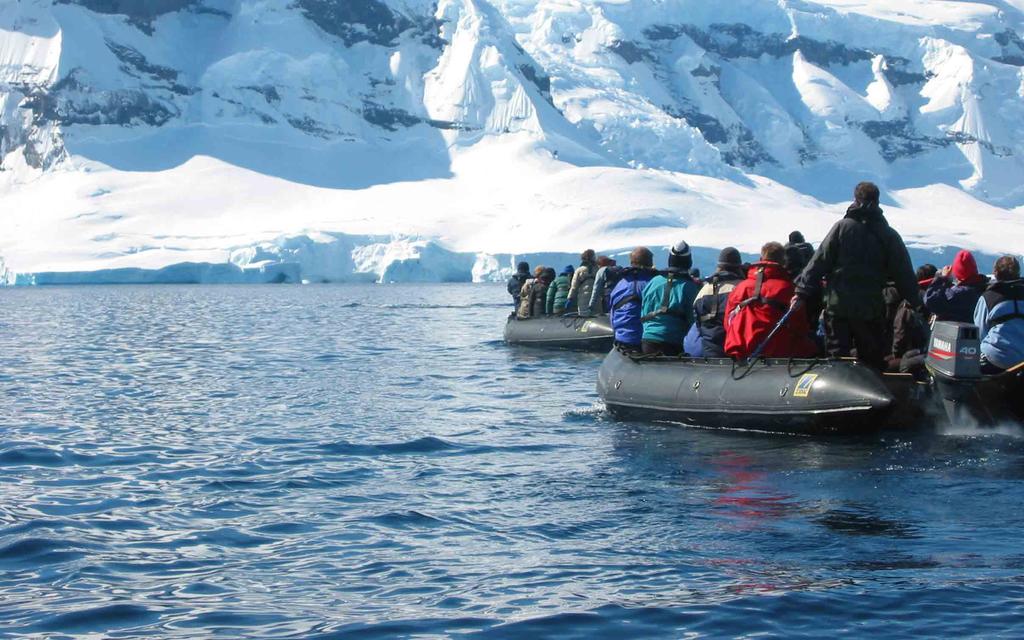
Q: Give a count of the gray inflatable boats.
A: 2